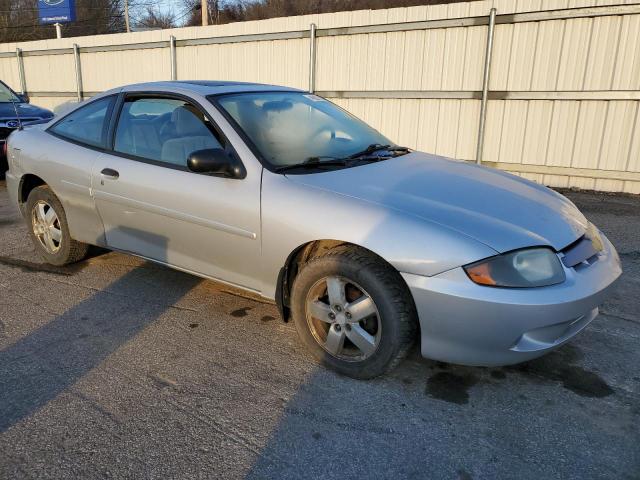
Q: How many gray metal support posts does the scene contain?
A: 5